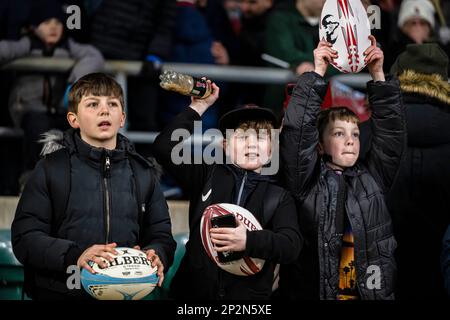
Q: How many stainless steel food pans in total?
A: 0